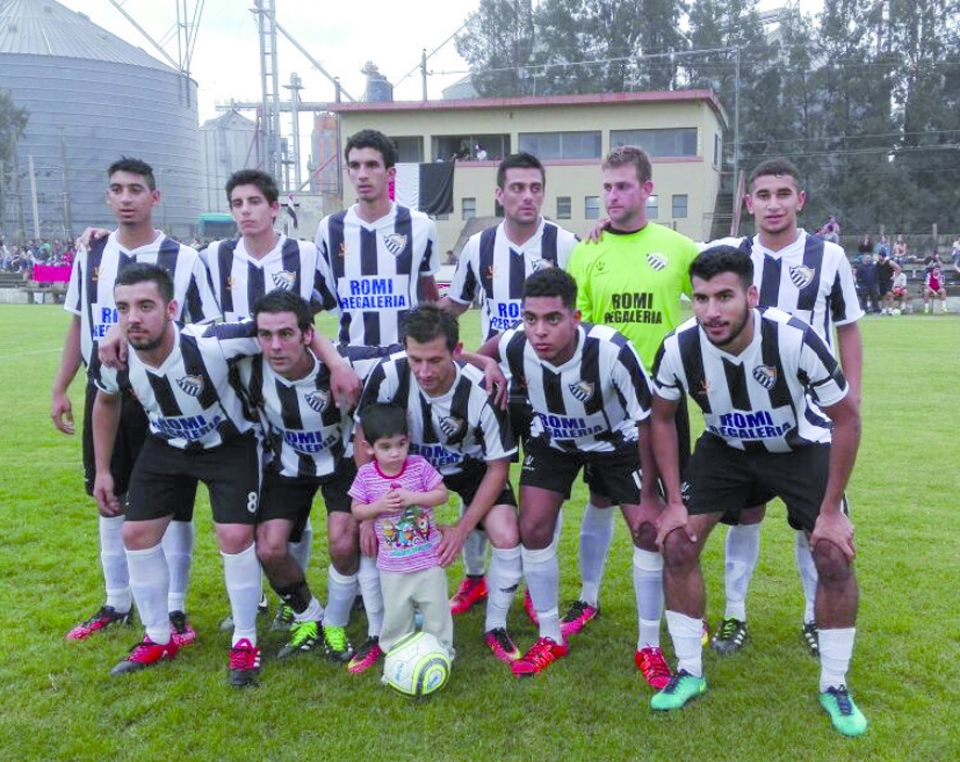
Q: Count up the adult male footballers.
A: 11